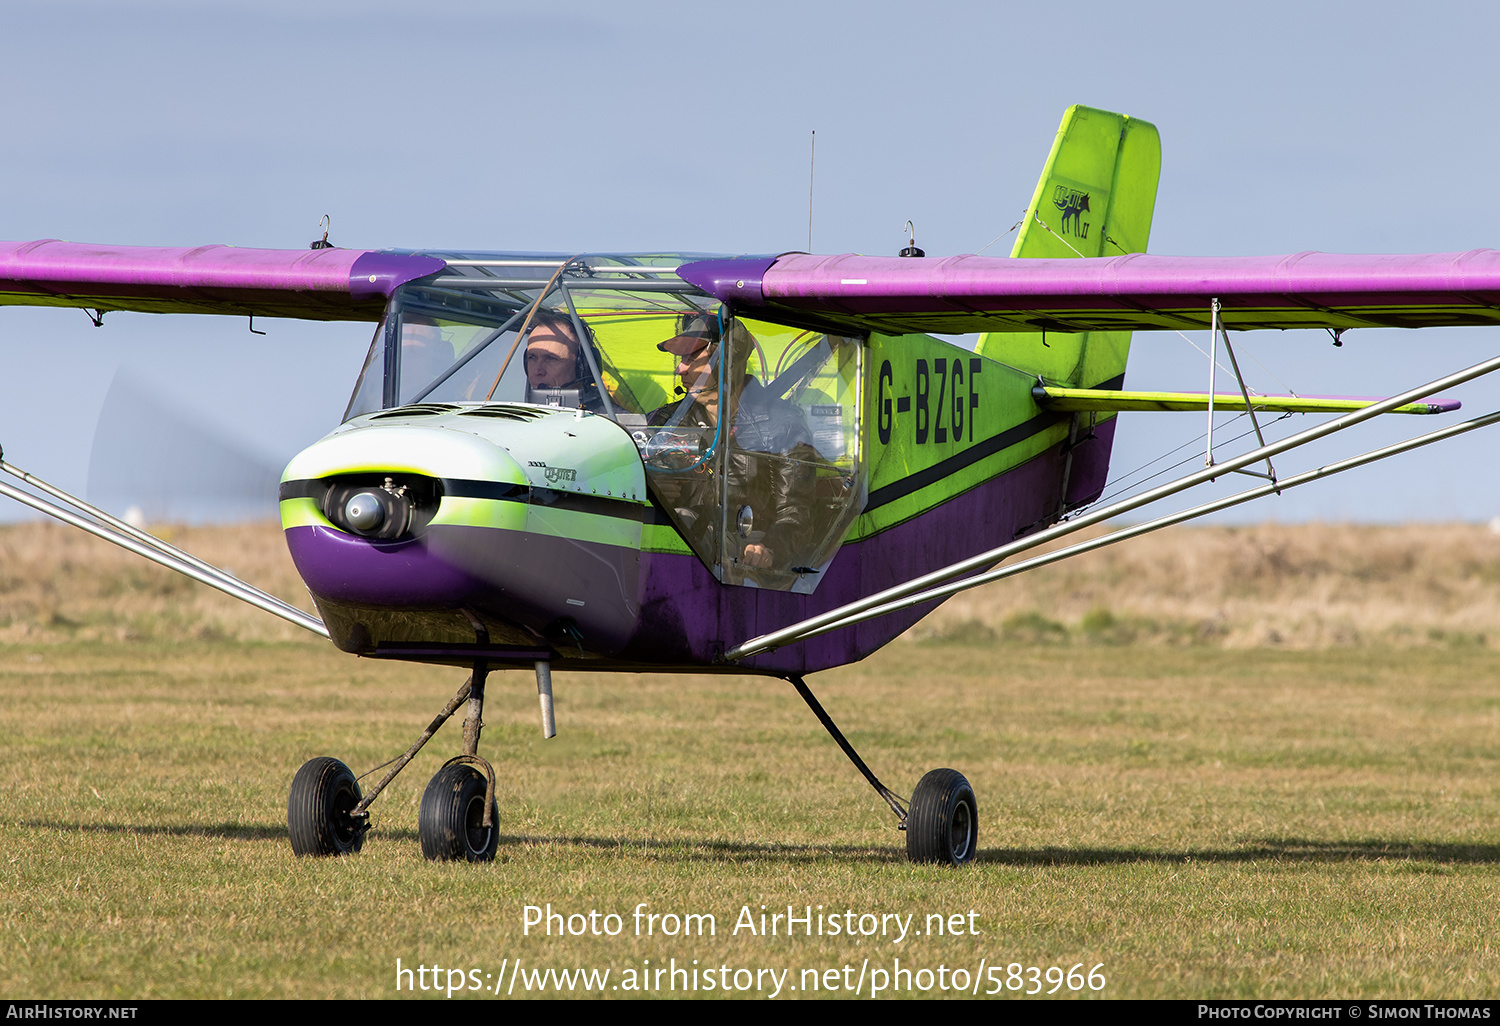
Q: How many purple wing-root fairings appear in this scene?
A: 2